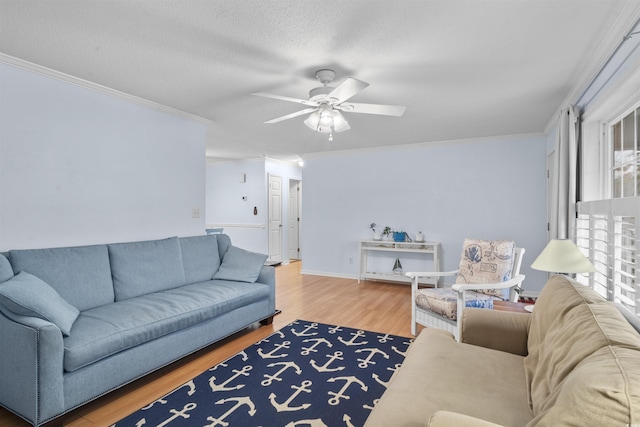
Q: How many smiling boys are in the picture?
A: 0